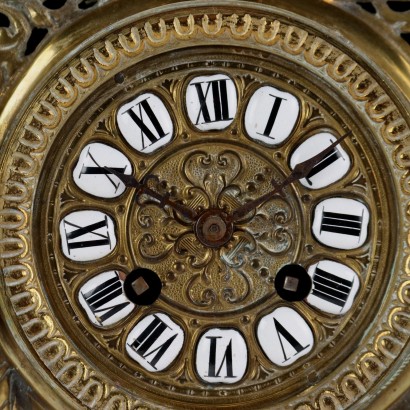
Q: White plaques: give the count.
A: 12